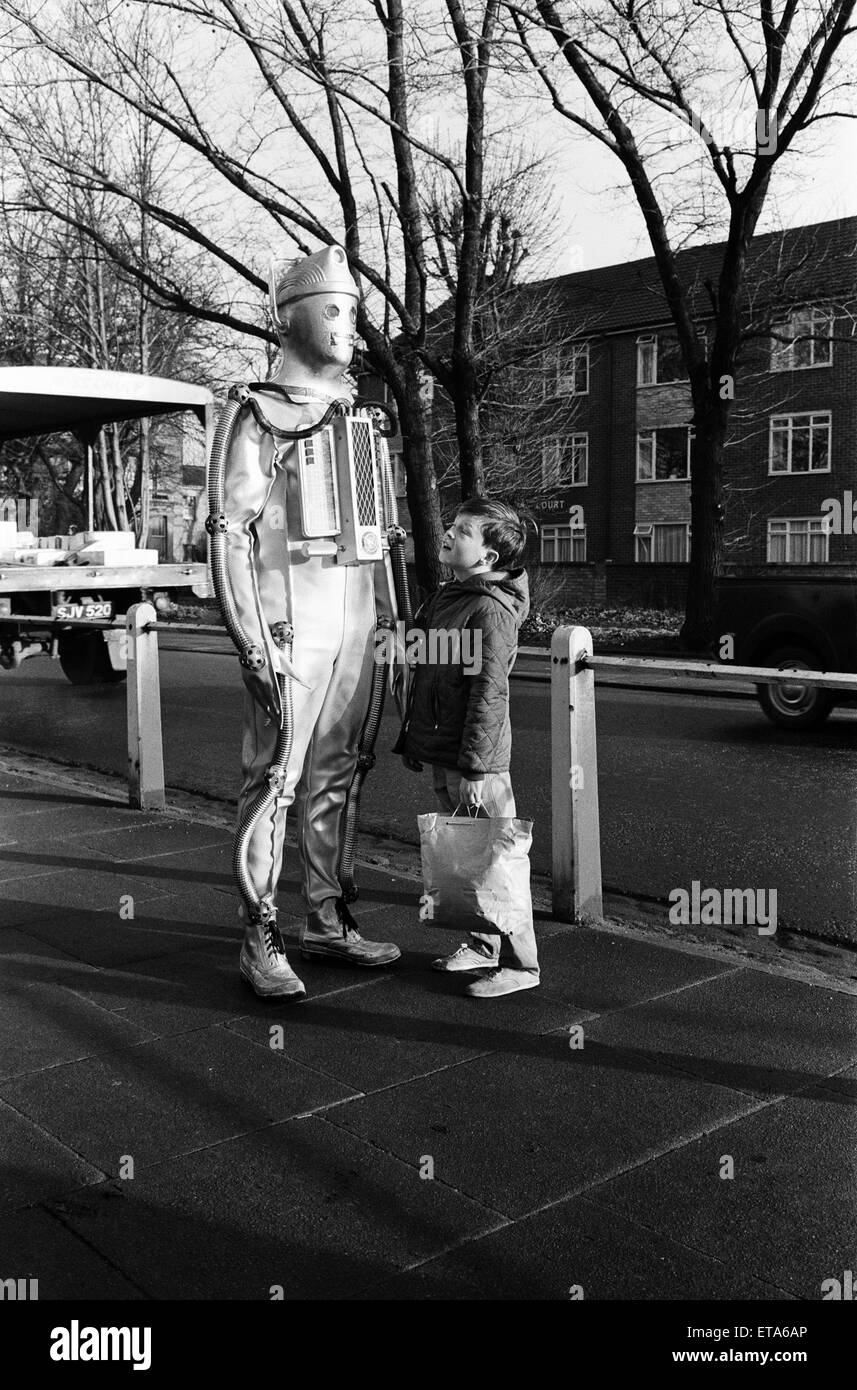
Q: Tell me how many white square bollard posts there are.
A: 2